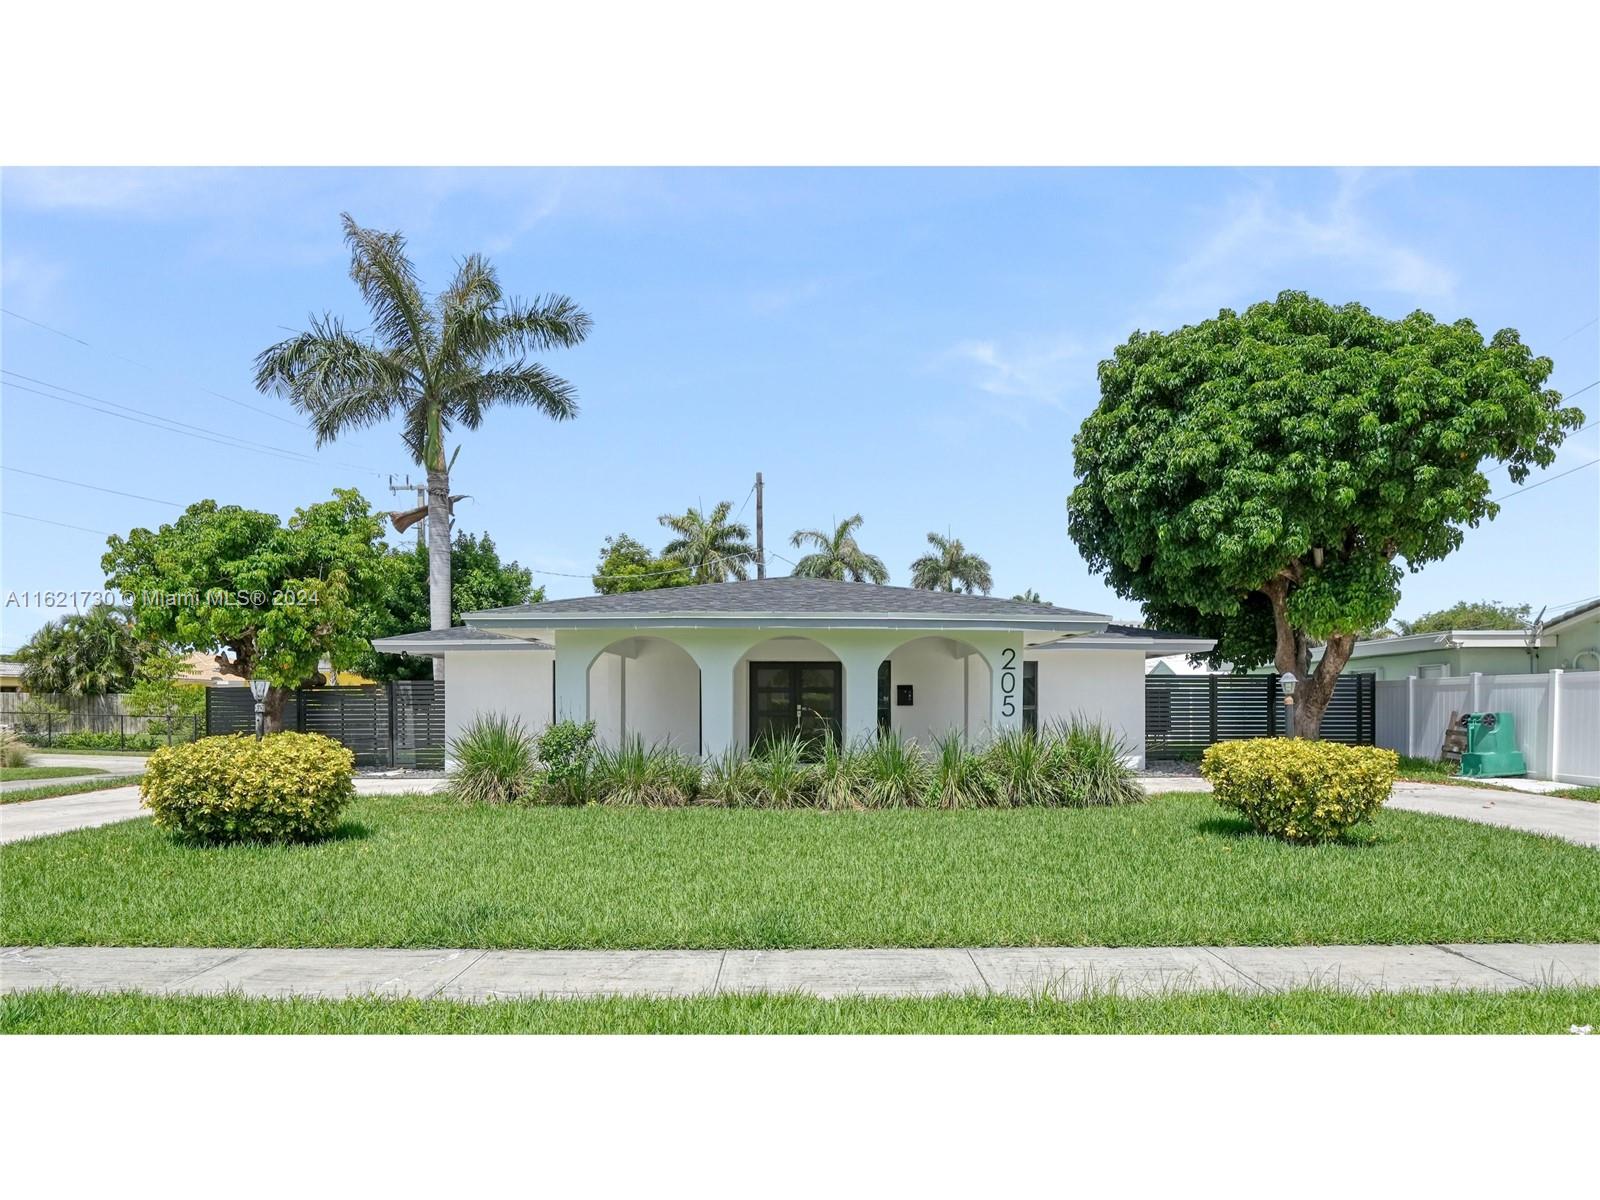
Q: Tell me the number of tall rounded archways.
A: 3